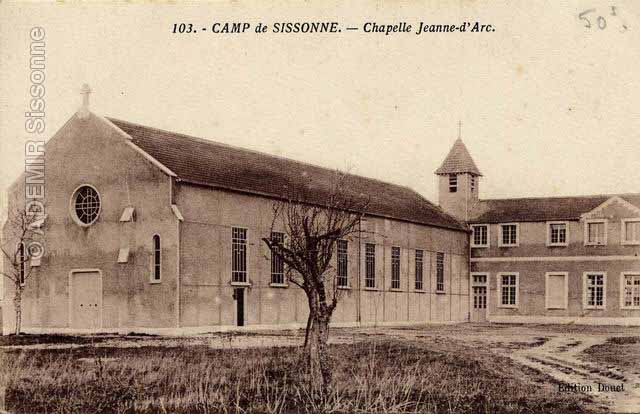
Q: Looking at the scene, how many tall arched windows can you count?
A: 2